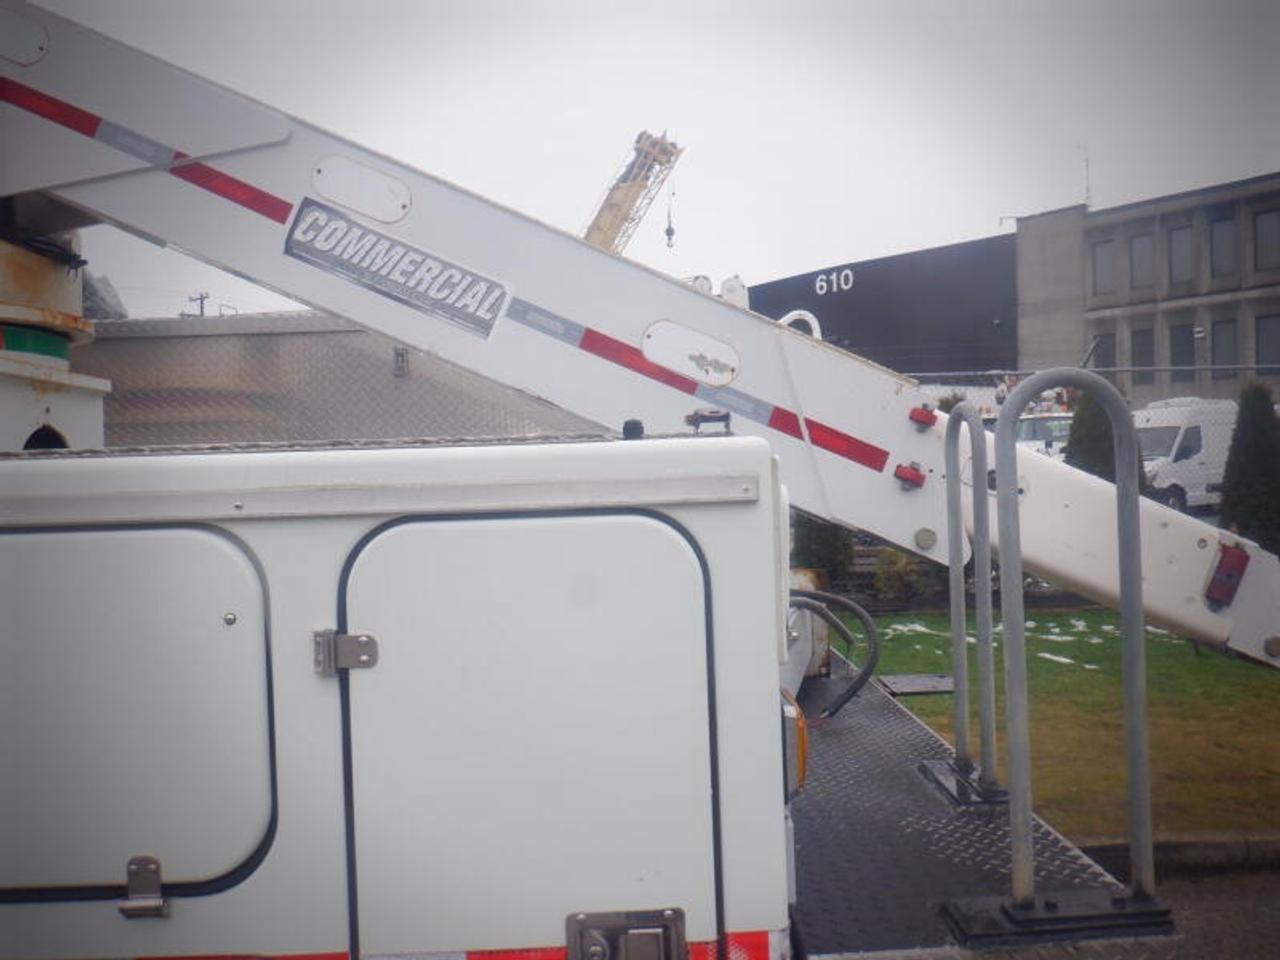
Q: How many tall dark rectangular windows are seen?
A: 10